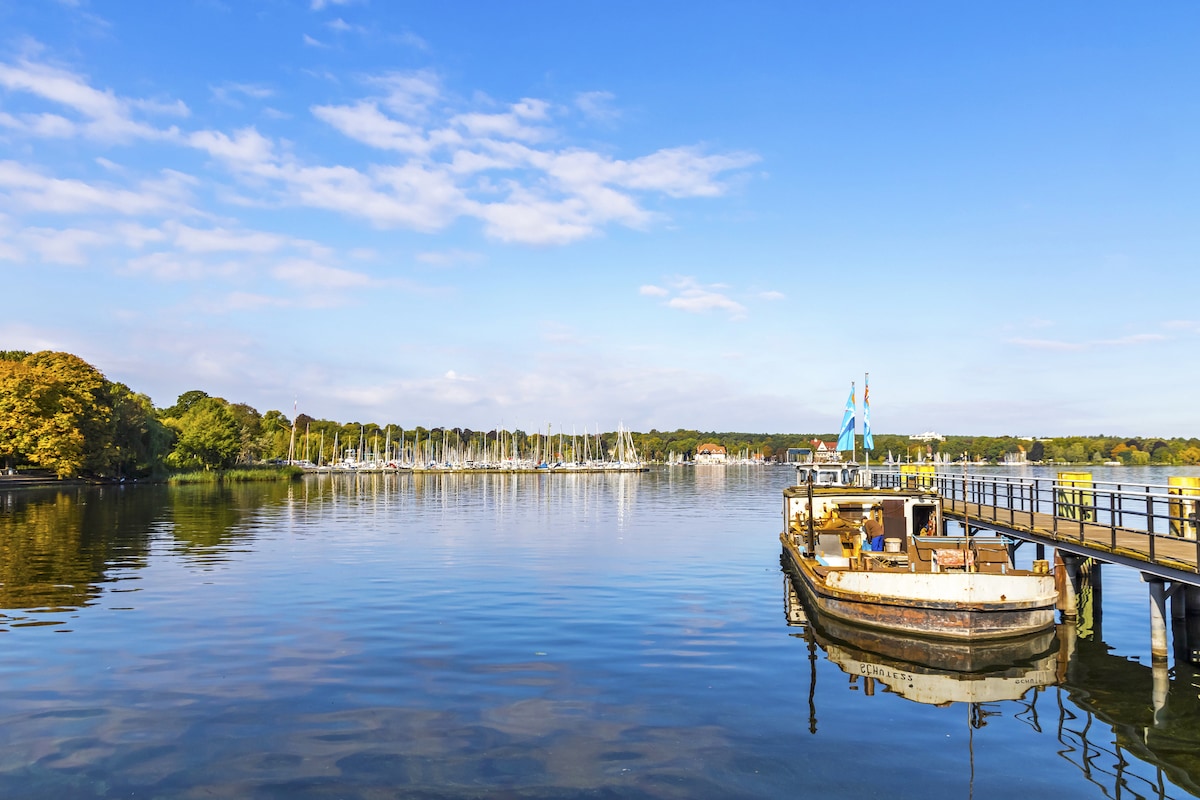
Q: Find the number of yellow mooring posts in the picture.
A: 4